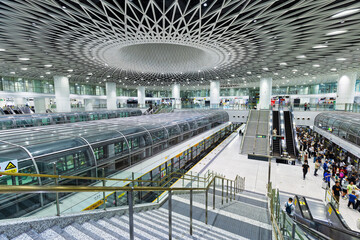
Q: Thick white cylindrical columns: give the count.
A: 7